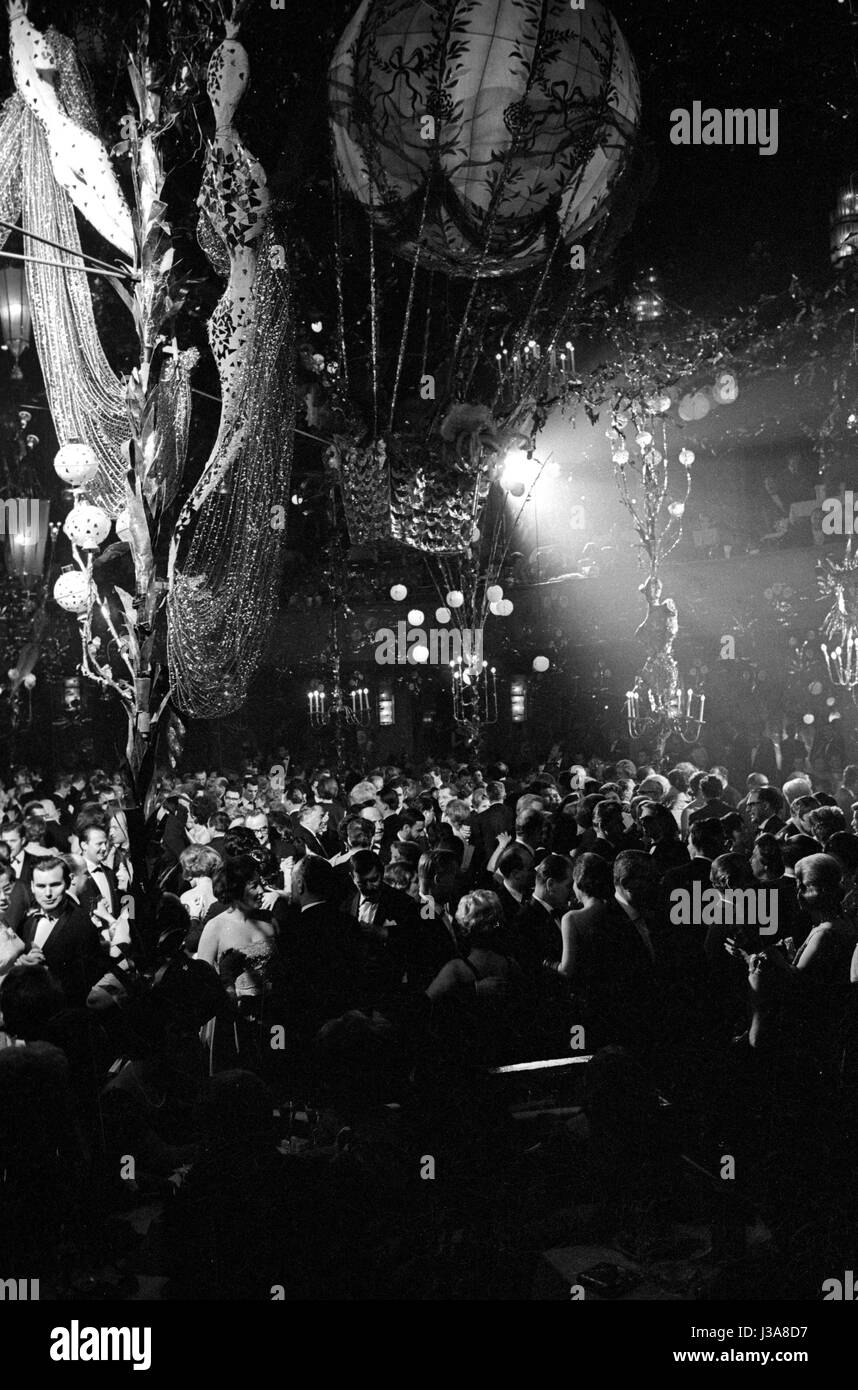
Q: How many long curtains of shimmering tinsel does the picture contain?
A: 2